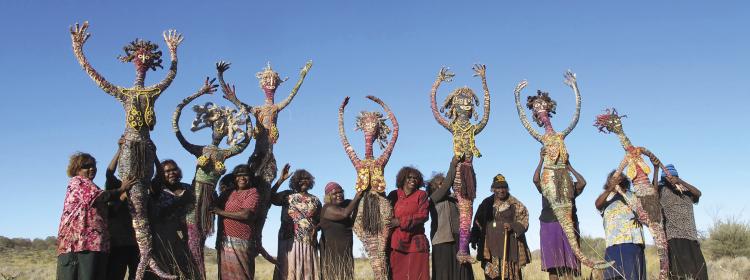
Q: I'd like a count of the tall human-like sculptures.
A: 7